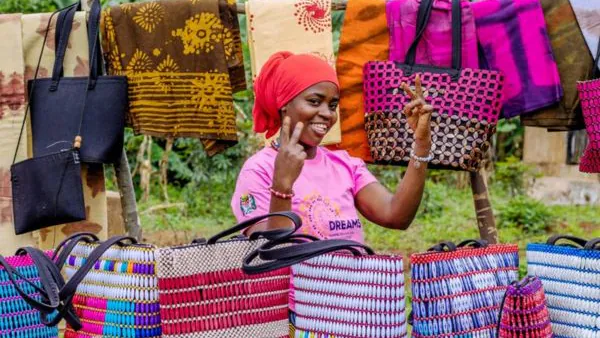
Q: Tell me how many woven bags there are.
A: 9